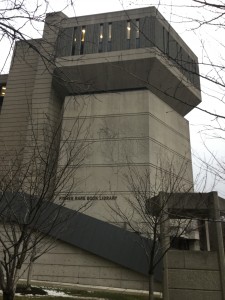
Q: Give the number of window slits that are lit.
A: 6